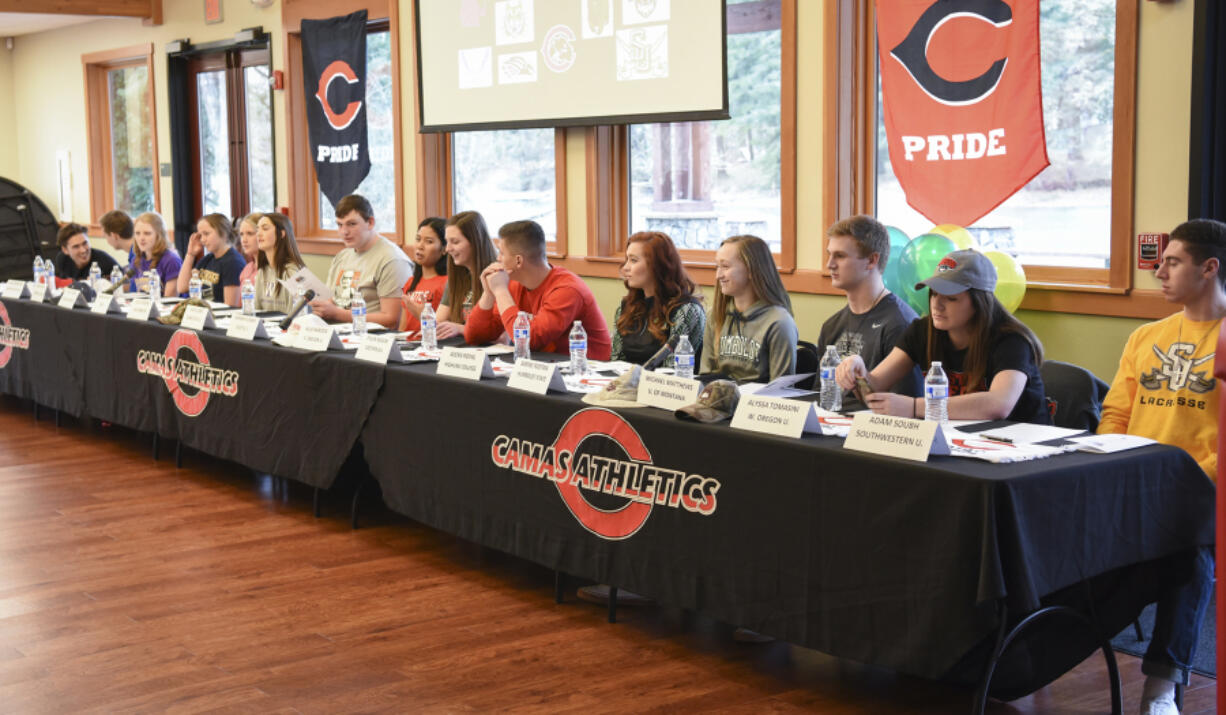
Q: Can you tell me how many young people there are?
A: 15